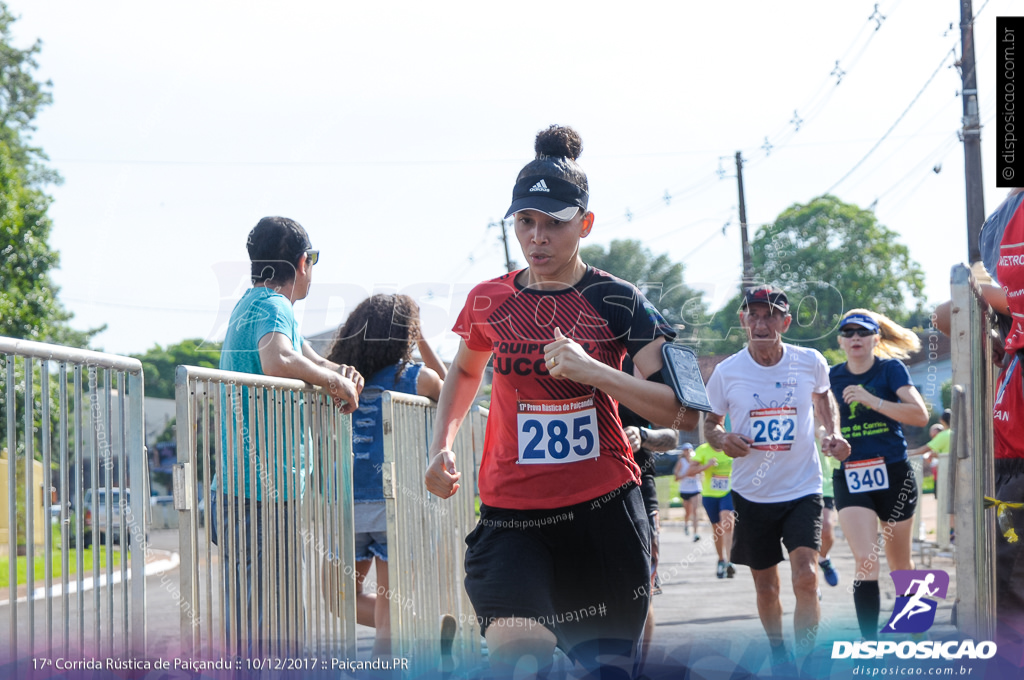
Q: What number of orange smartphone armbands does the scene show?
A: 0